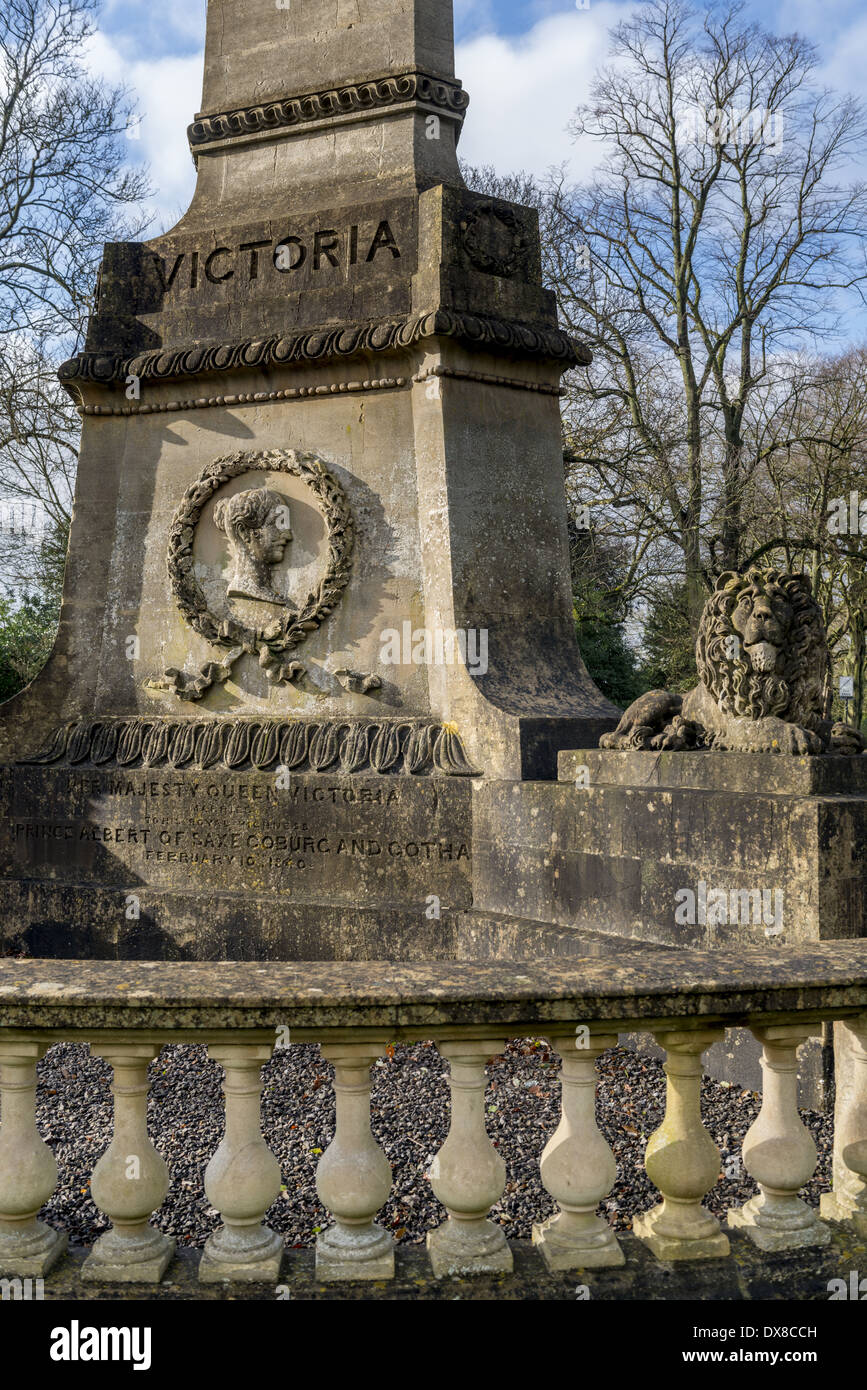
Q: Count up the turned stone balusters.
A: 9